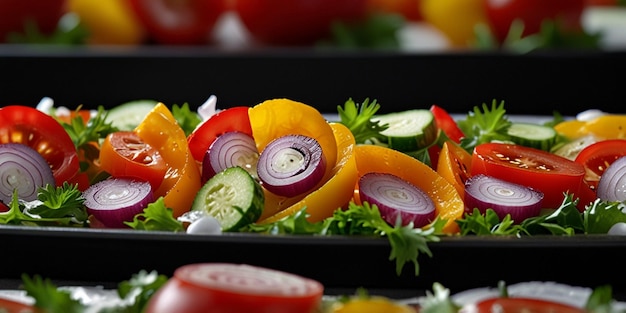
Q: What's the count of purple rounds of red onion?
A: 7